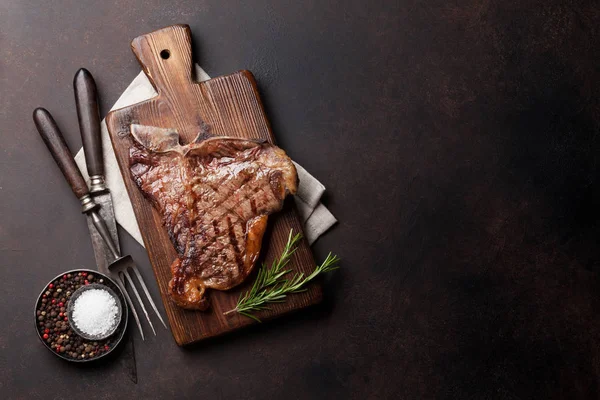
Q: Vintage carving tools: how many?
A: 2